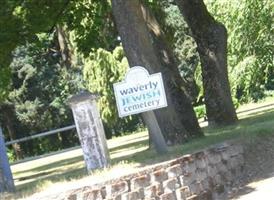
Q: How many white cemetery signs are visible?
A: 1